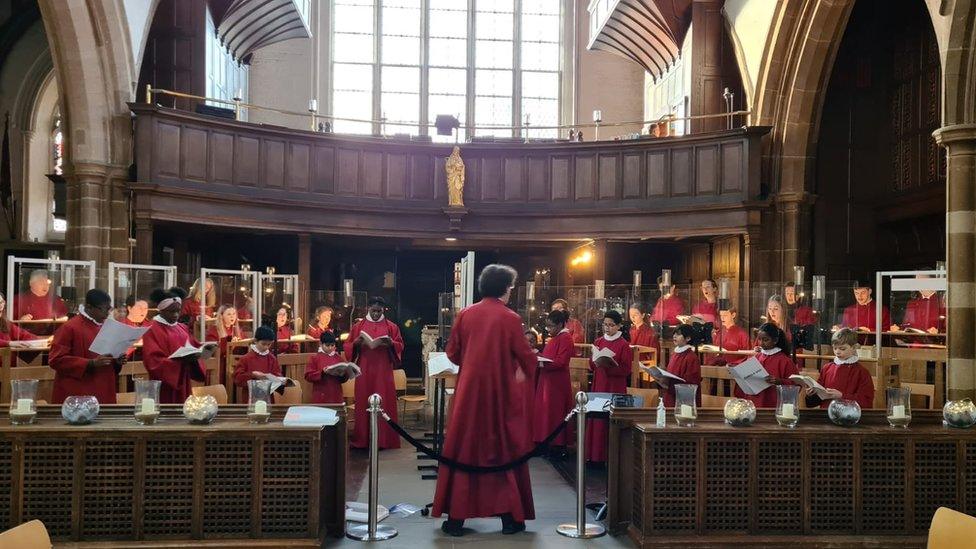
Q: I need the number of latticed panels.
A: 13